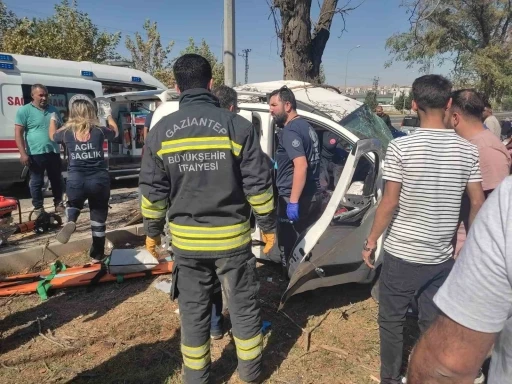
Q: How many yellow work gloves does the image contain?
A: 2